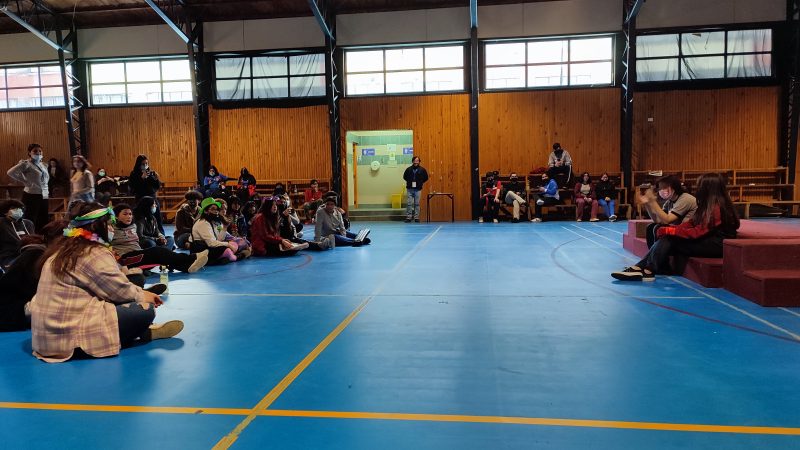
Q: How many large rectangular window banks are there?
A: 6